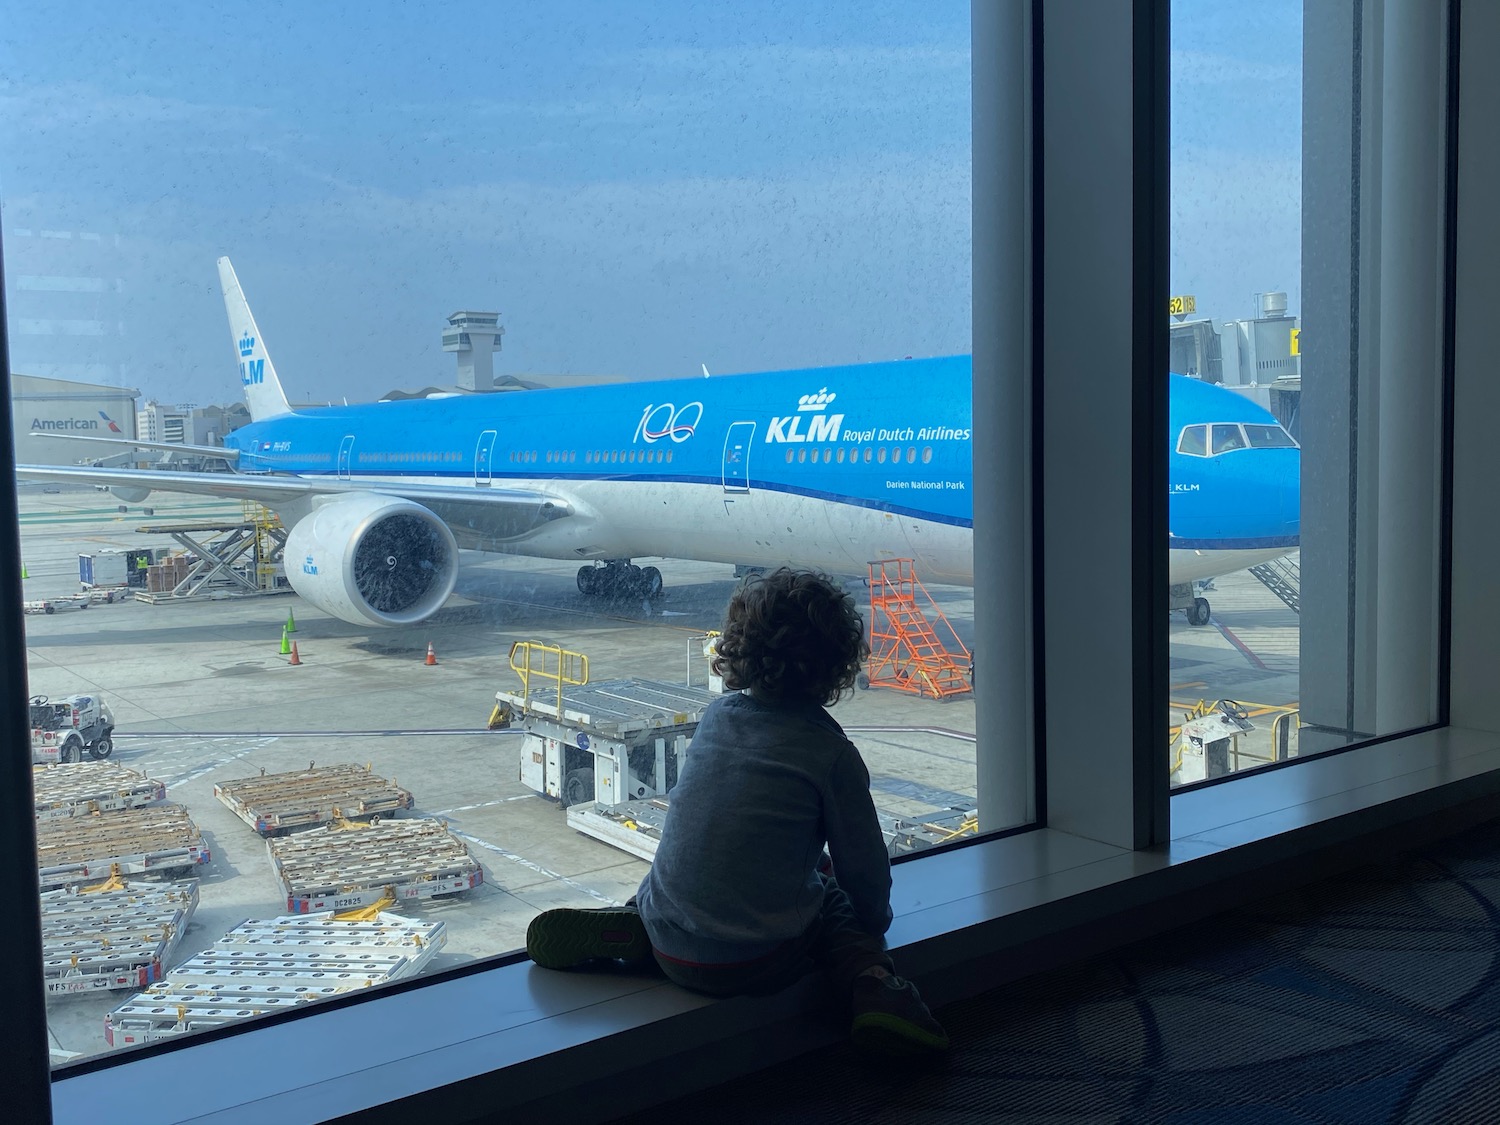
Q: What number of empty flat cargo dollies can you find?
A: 6